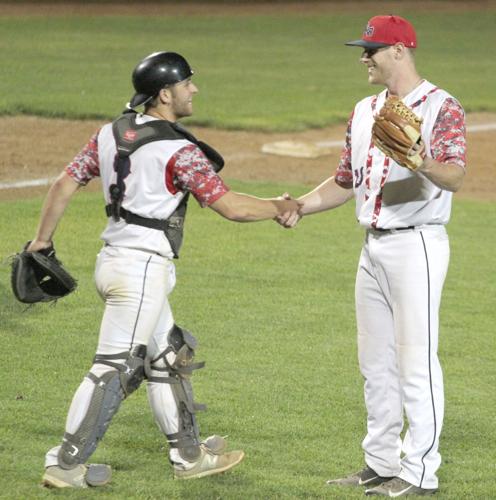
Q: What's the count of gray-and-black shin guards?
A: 2